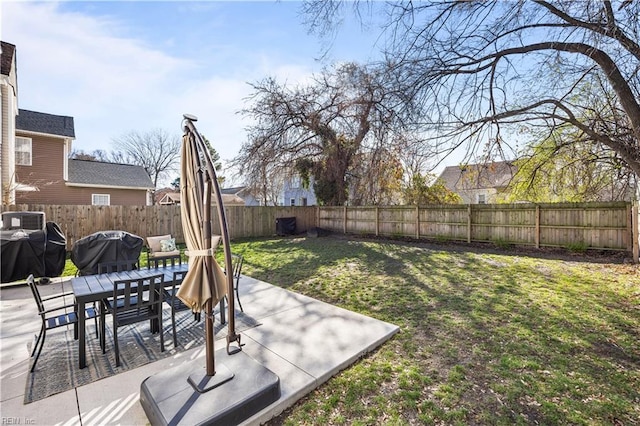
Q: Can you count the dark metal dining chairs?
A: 6